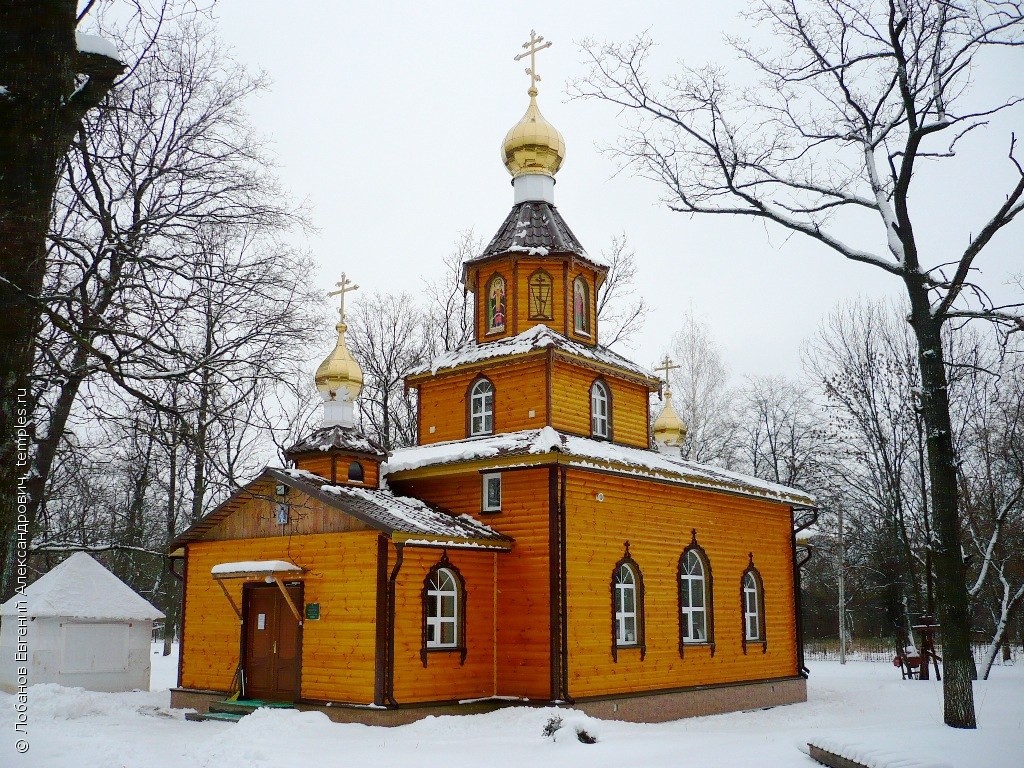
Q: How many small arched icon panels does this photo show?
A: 3